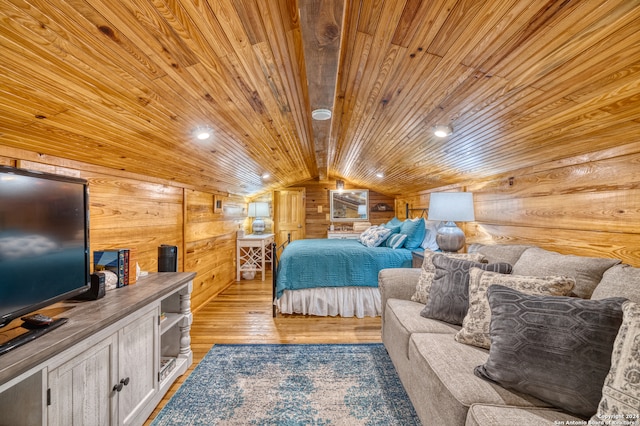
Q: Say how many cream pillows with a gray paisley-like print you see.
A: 3